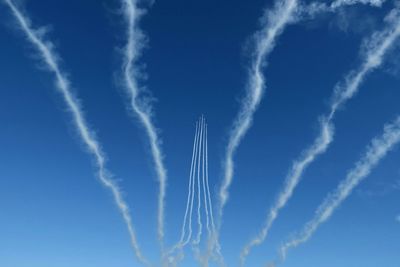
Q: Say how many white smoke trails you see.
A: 10